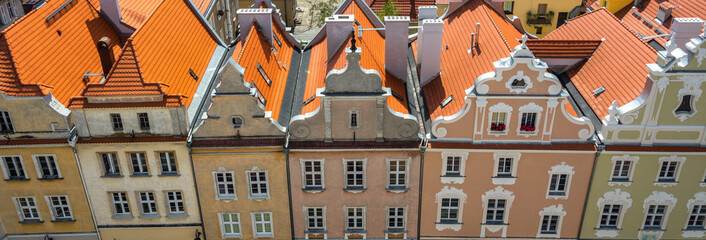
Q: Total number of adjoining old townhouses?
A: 6